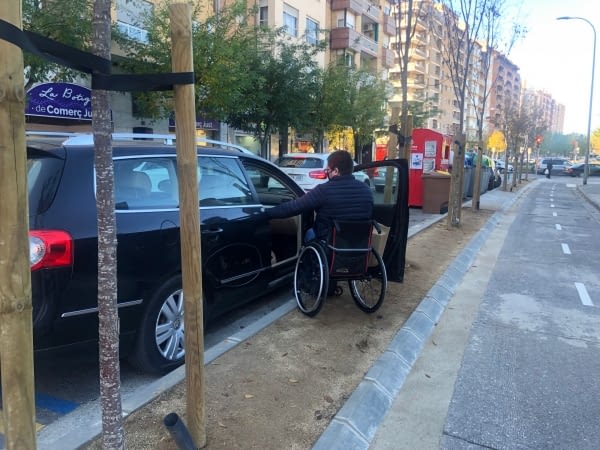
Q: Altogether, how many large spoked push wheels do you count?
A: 2